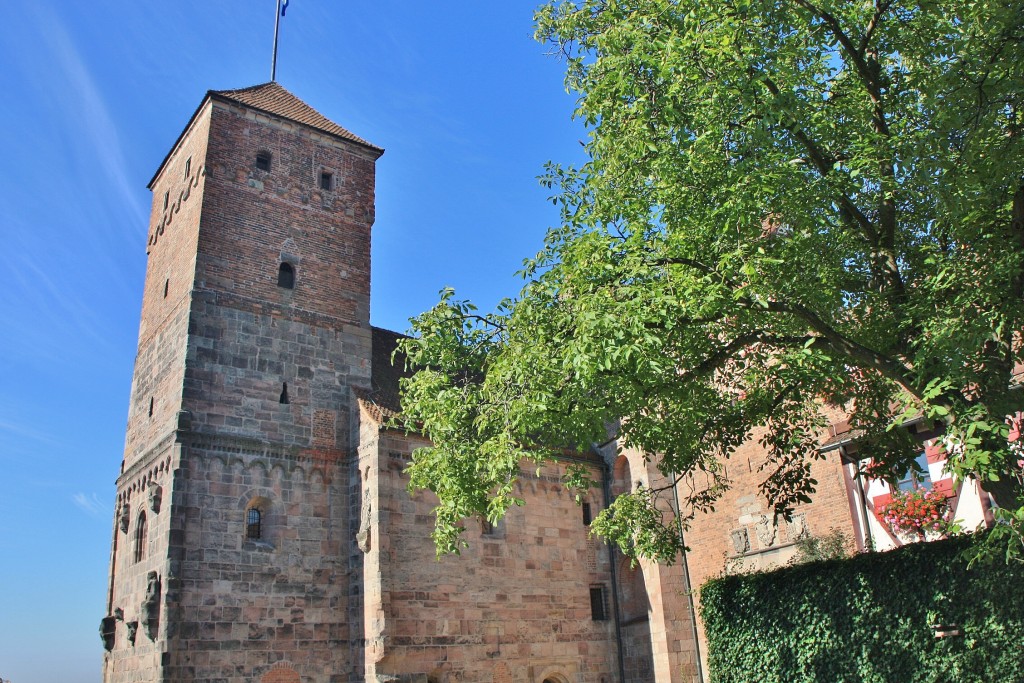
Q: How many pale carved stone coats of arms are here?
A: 3